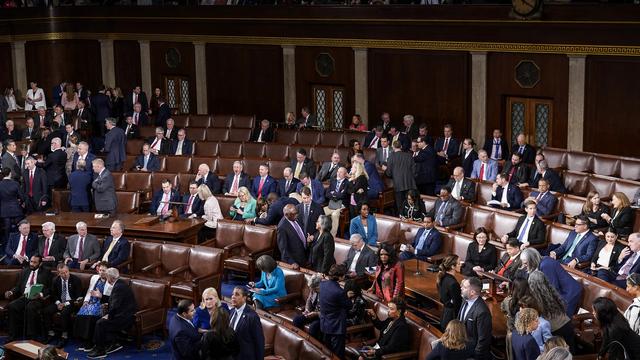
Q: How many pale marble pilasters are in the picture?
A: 8